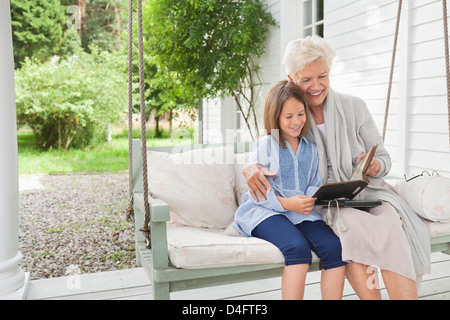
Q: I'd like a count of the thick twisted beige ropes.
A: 4